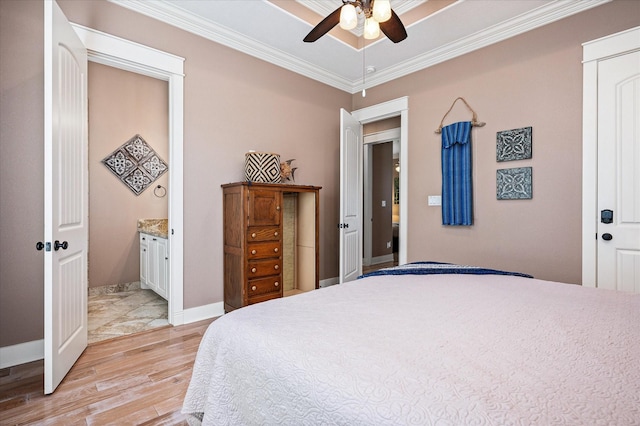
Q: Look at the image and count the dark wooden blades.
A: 2